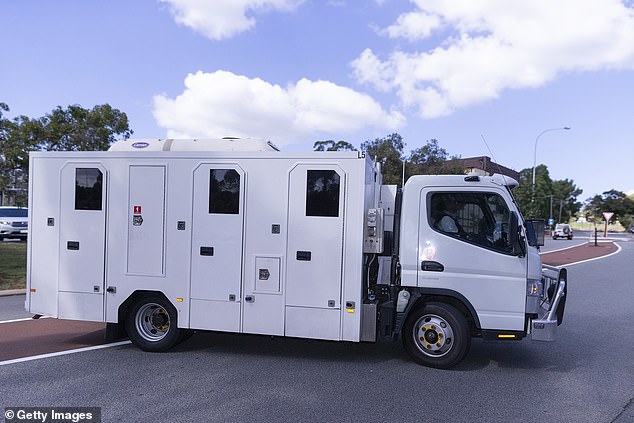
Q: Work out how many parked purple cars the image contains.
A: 0